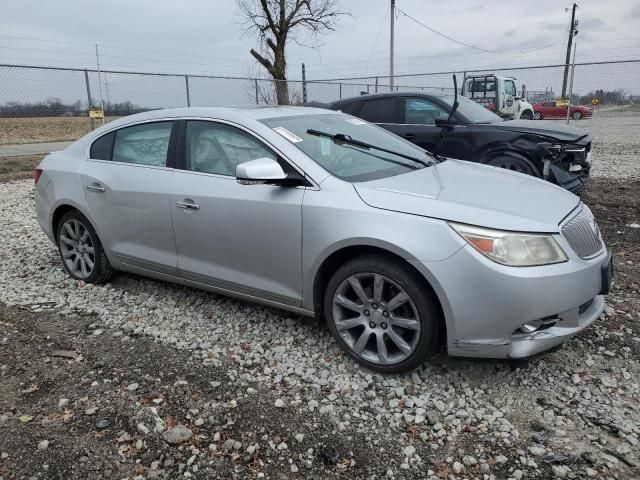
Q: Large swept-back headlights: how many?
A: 1